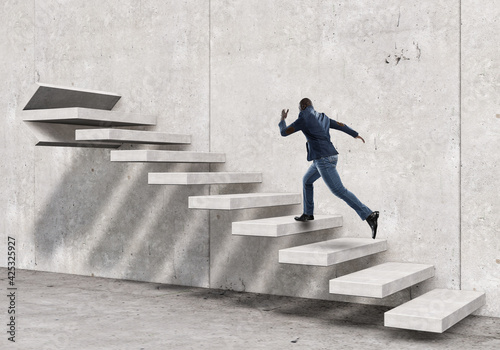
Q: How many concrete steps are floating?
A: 9